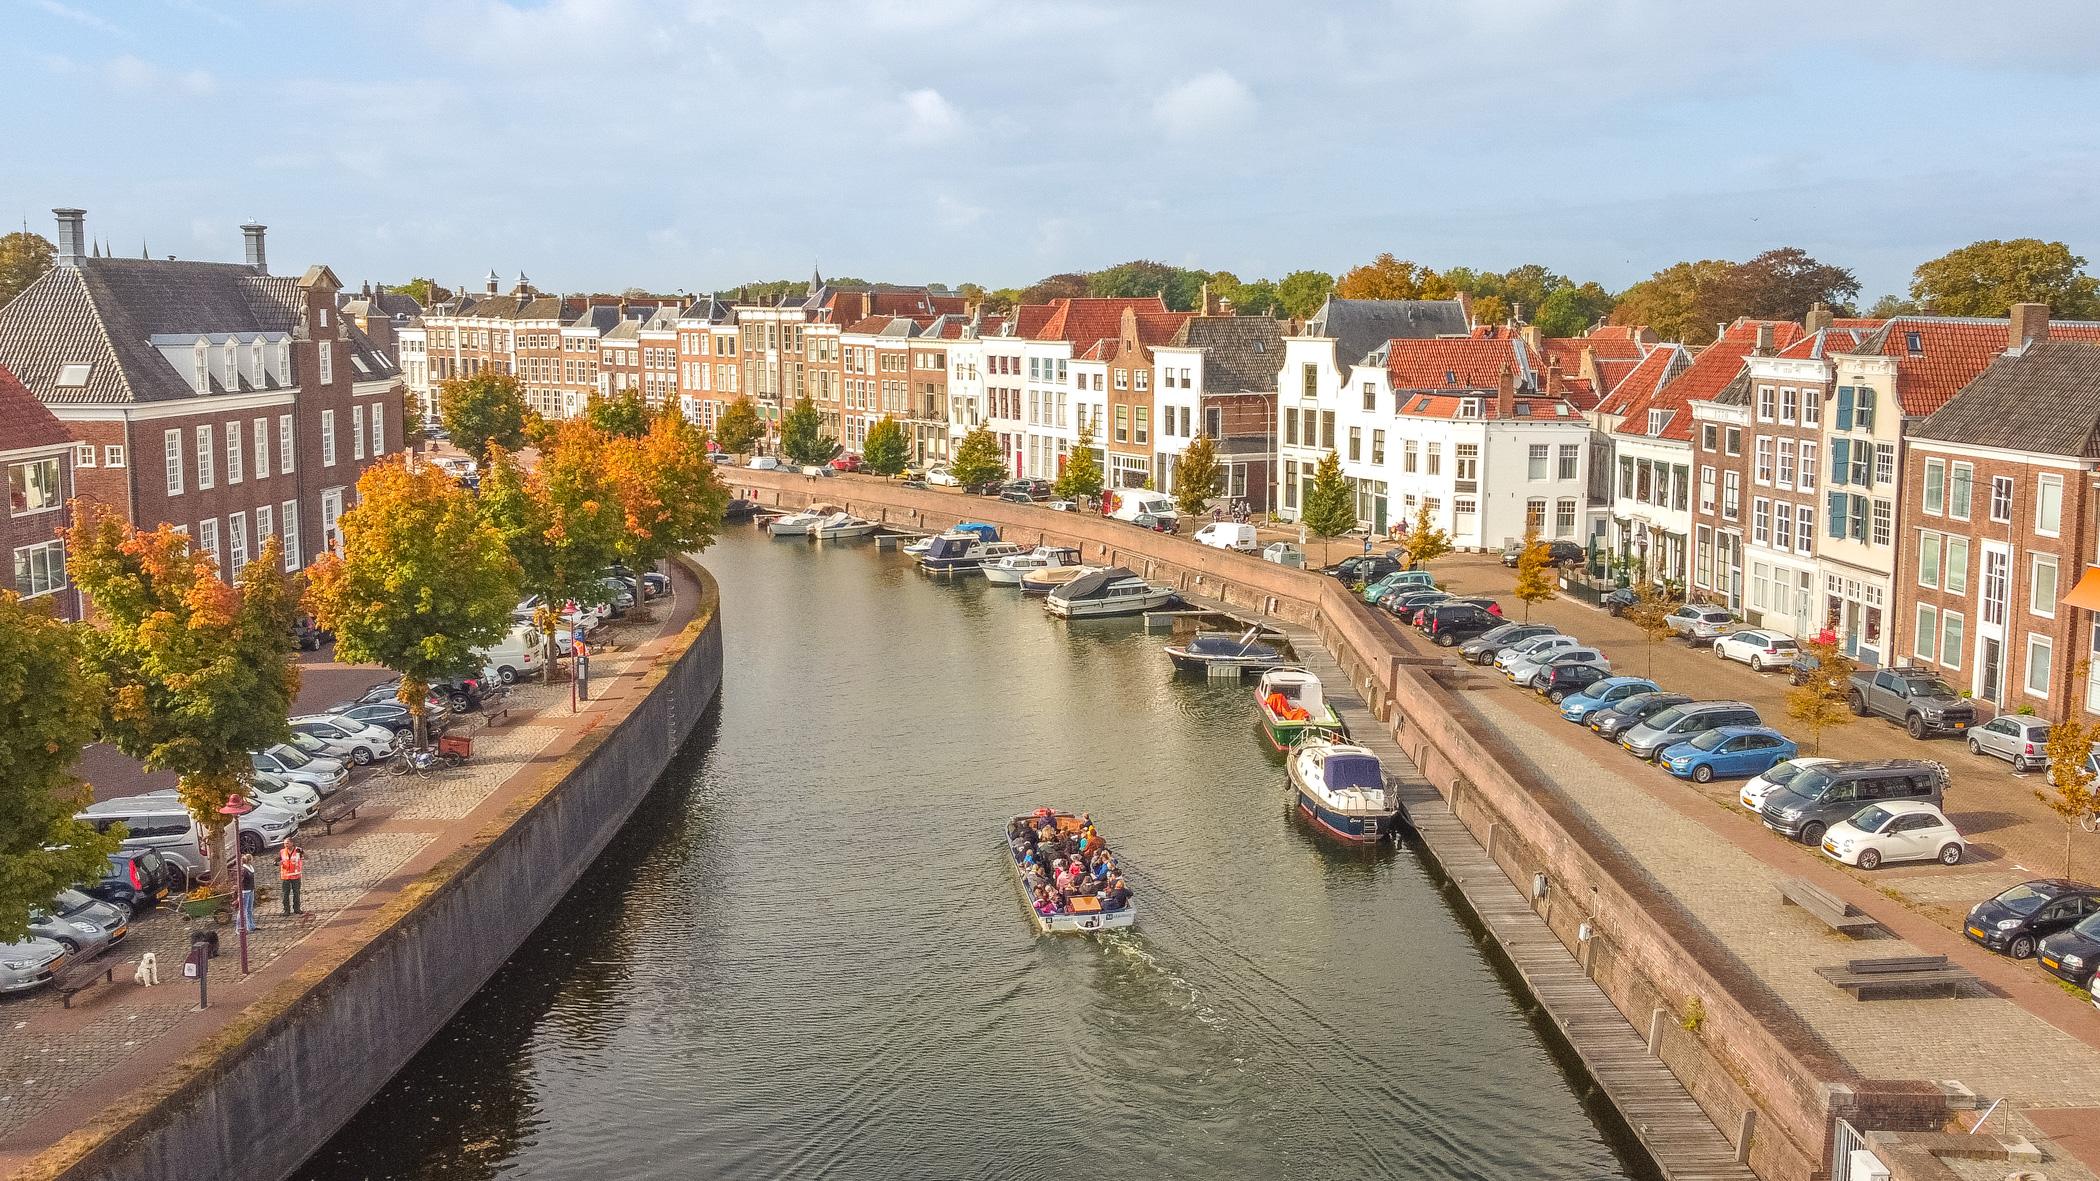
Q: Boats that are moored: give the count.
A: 11